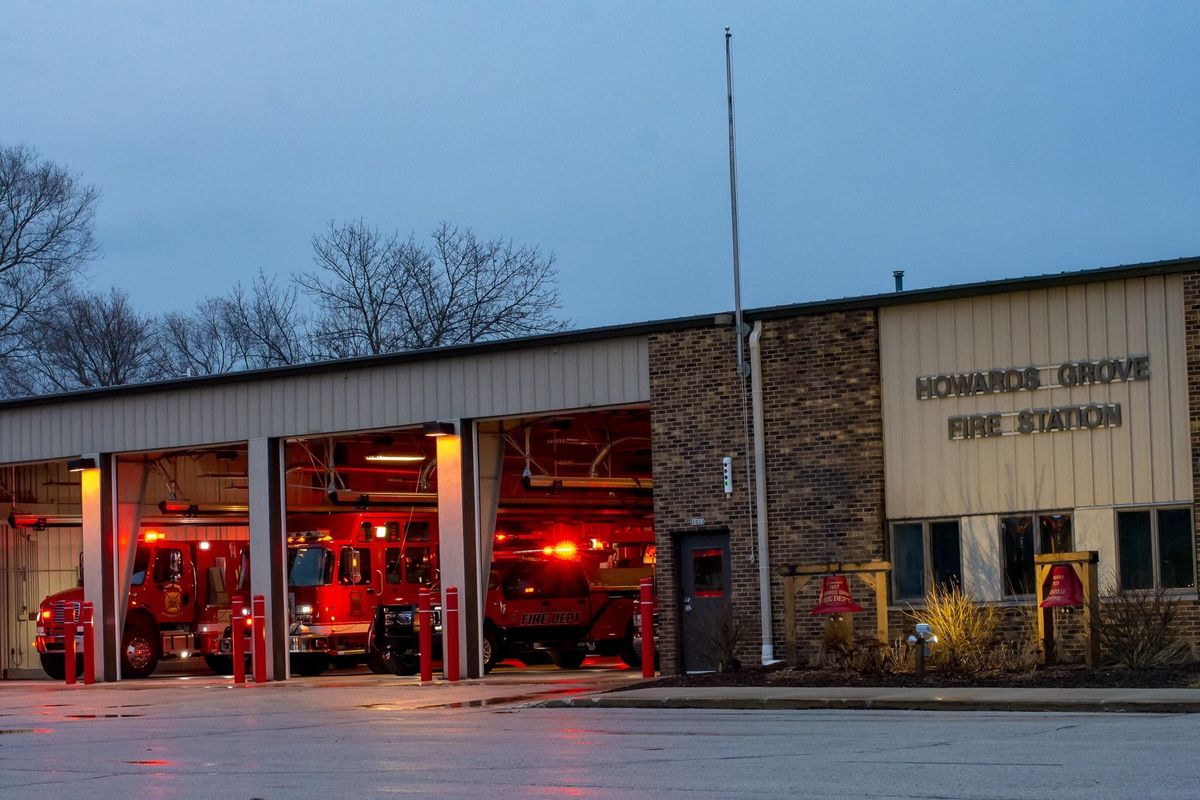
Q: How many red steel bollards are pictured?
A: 7